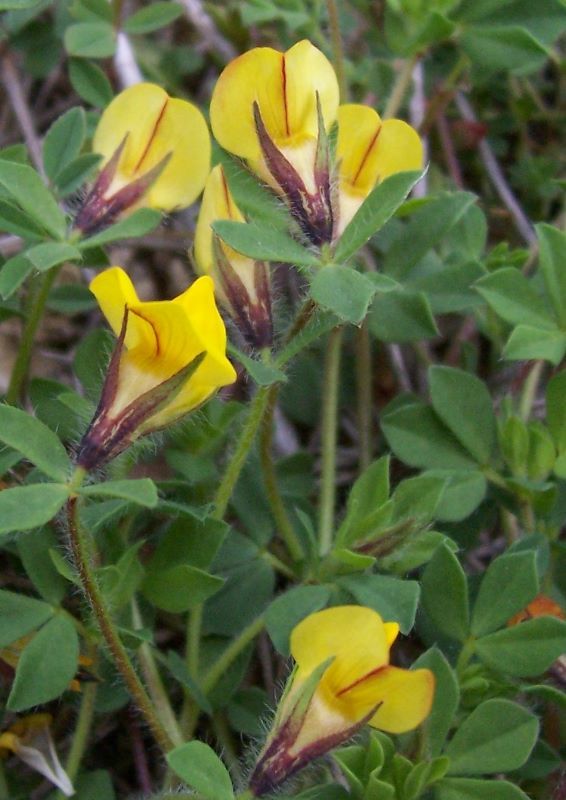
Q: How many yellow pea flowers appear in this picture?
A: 6